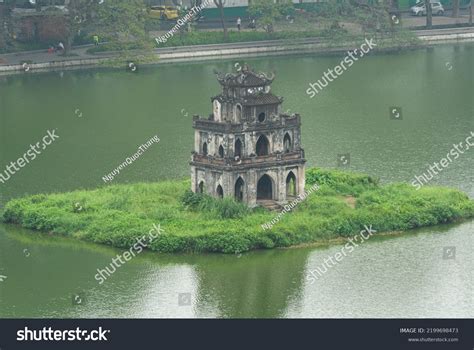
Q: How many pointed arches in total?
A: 10